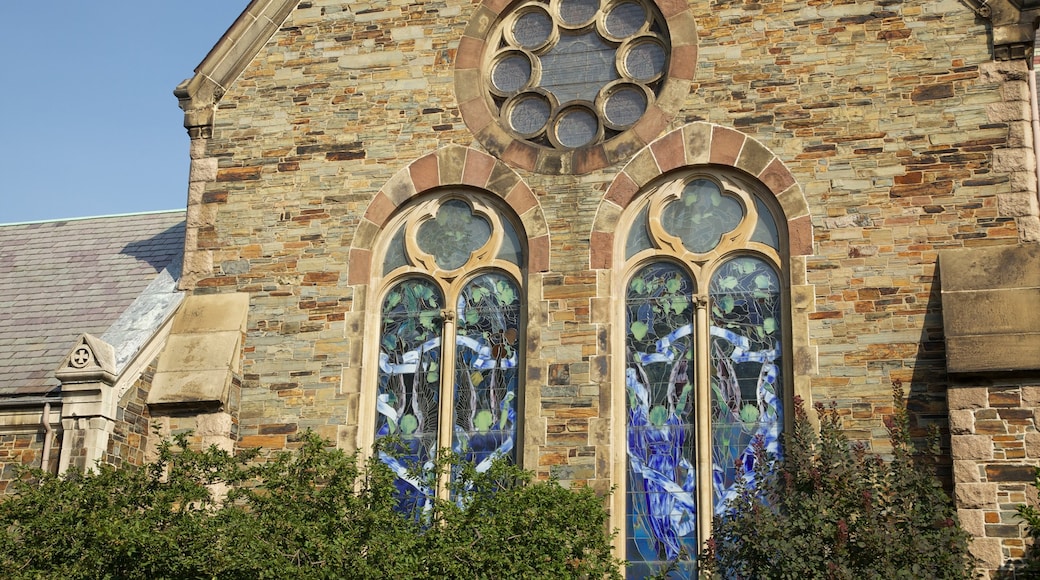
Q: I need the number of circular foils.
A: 8